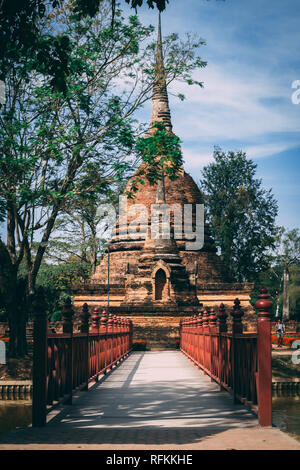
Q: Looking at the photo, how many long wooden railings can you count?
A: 2